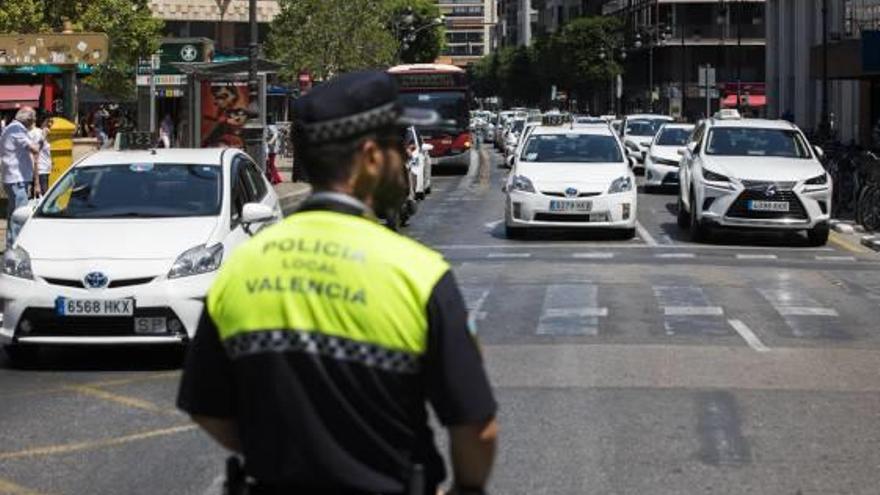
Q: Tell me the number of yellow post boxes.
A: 1